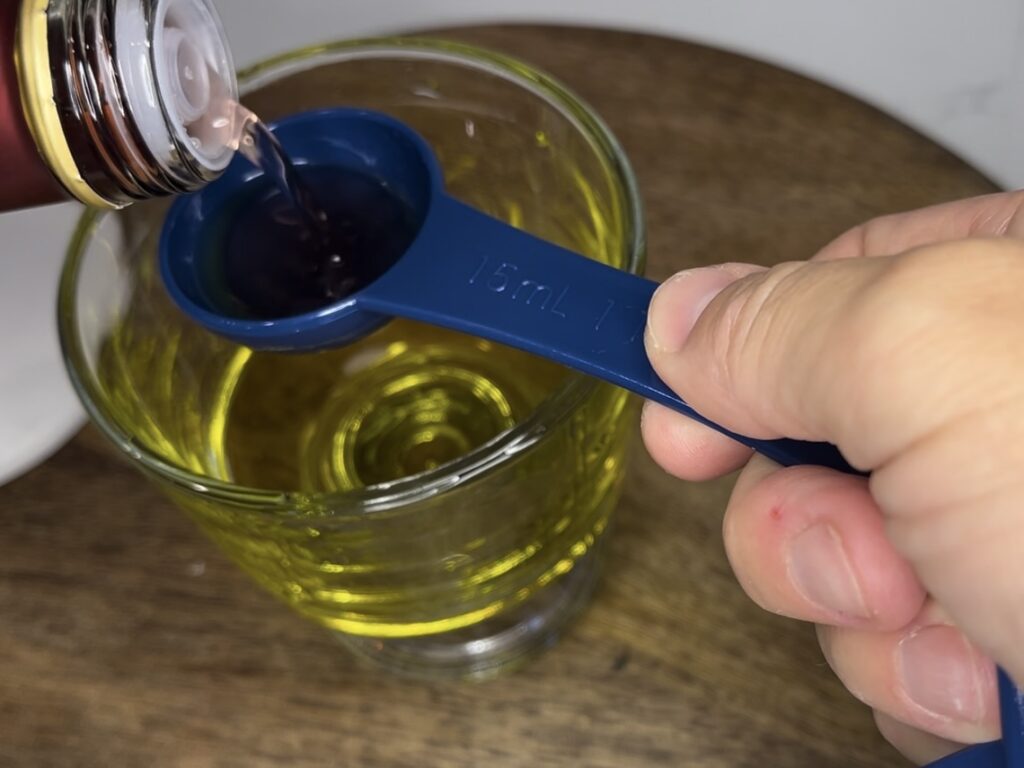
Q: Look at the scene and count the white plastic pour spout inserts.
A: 1